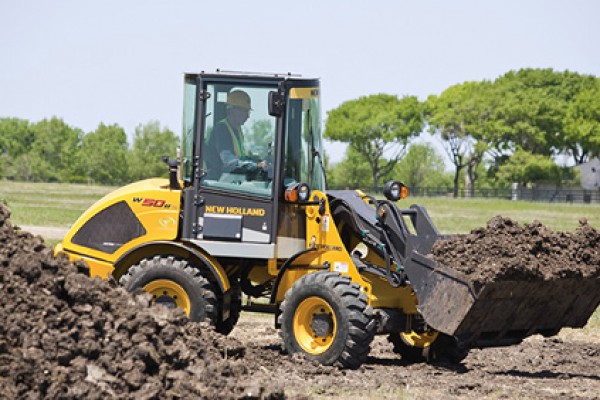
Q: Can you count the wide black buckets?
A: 1